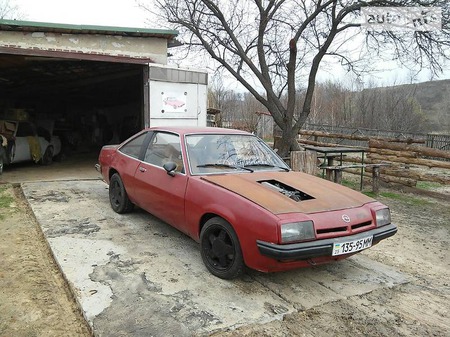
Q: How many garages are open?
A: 1